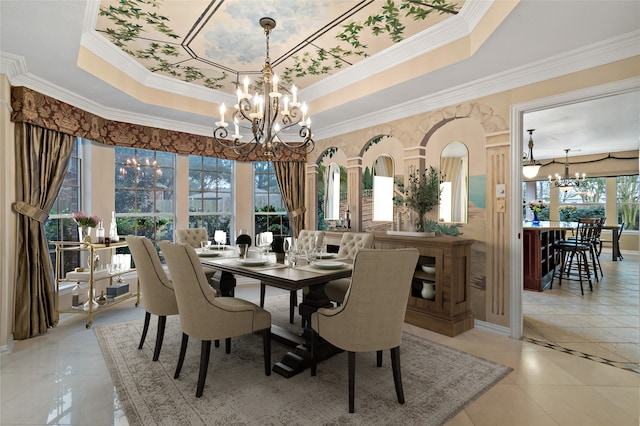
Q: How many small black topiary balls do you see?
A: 2